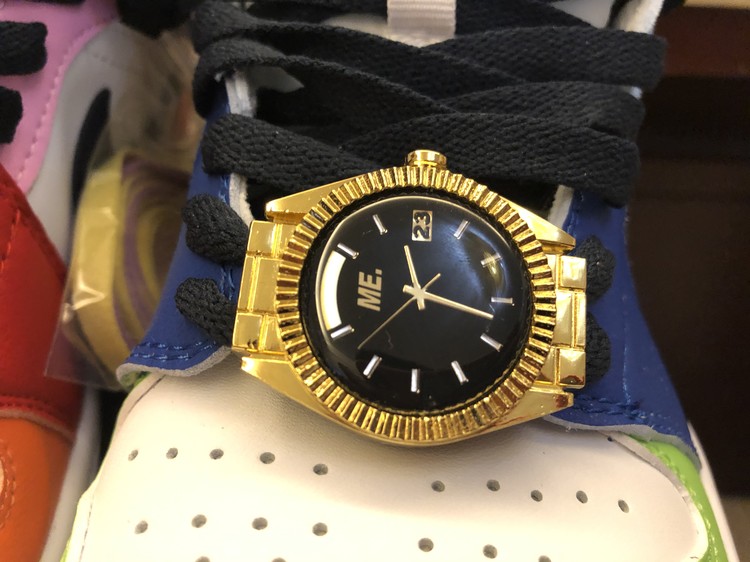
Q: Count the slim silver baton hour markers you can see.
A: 10